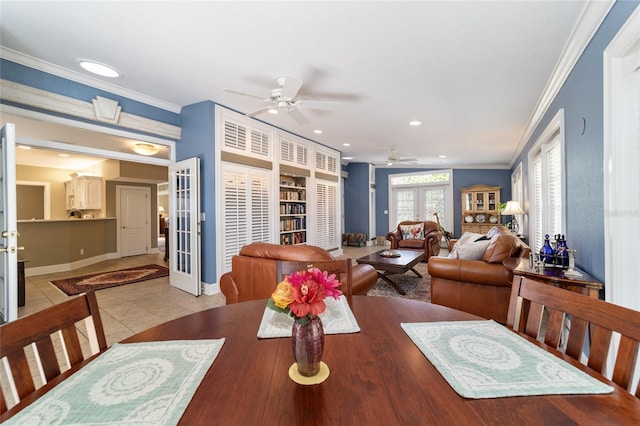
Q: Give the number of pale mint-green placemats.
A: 3